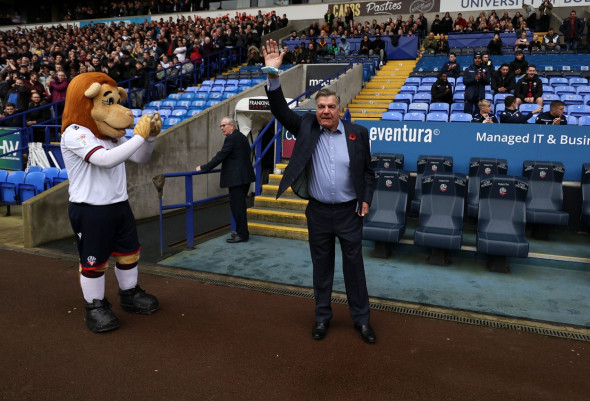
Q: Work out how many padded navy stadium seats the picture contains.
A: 8